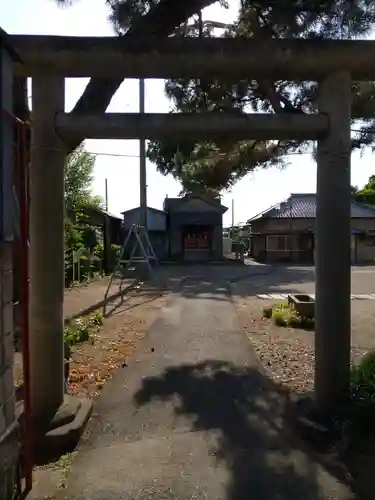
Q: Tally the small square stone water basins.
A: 1